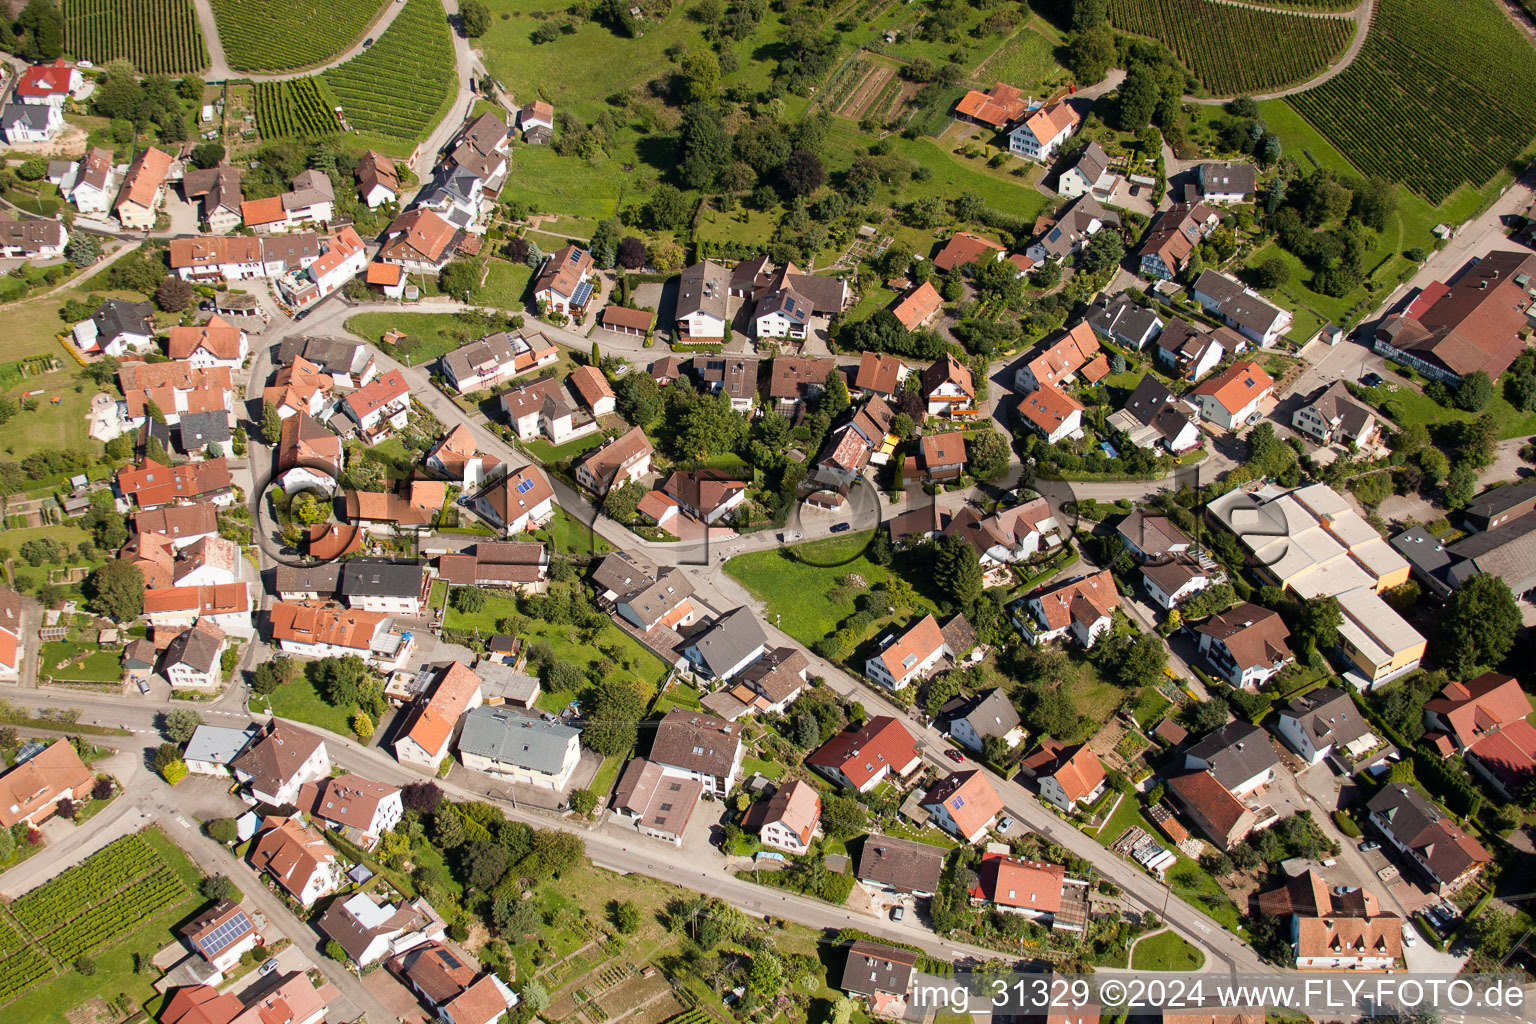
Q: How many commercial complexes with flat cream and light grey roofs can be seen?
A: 1